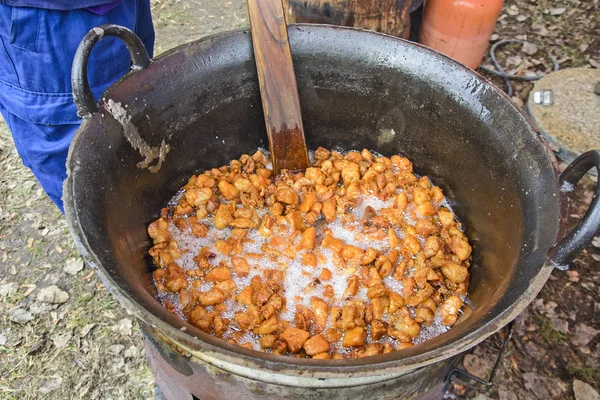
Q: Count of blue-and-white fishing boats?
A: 0